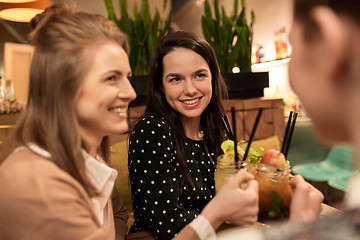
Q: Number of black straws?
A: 6